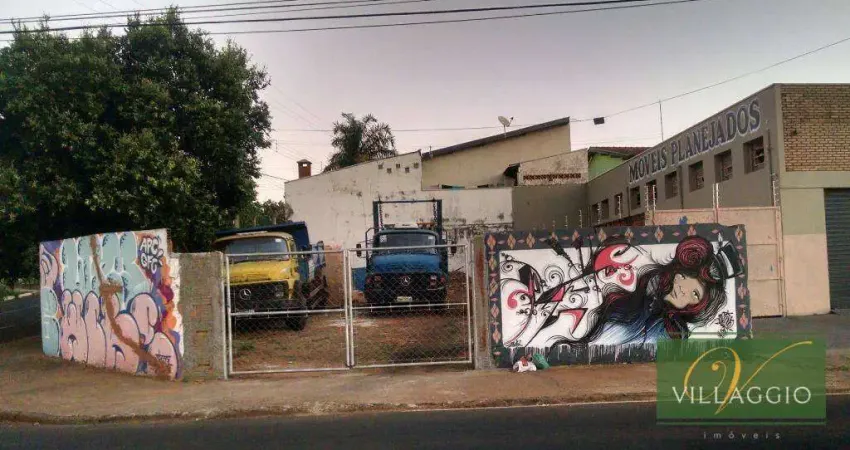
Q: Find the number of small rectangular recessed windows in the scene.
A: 9